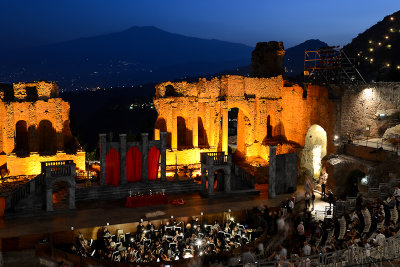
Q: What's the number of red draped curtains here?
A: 3